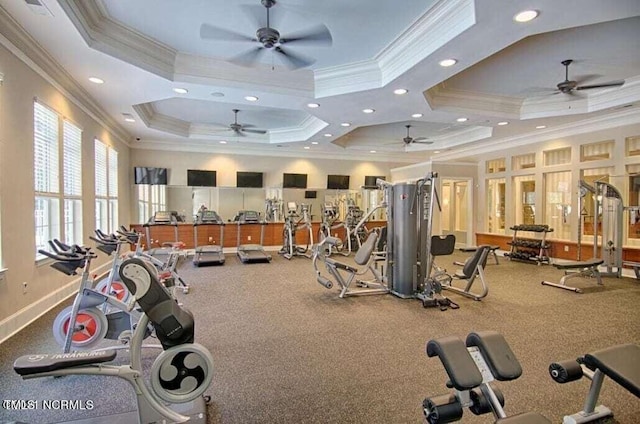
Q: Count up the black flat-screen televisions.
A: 6